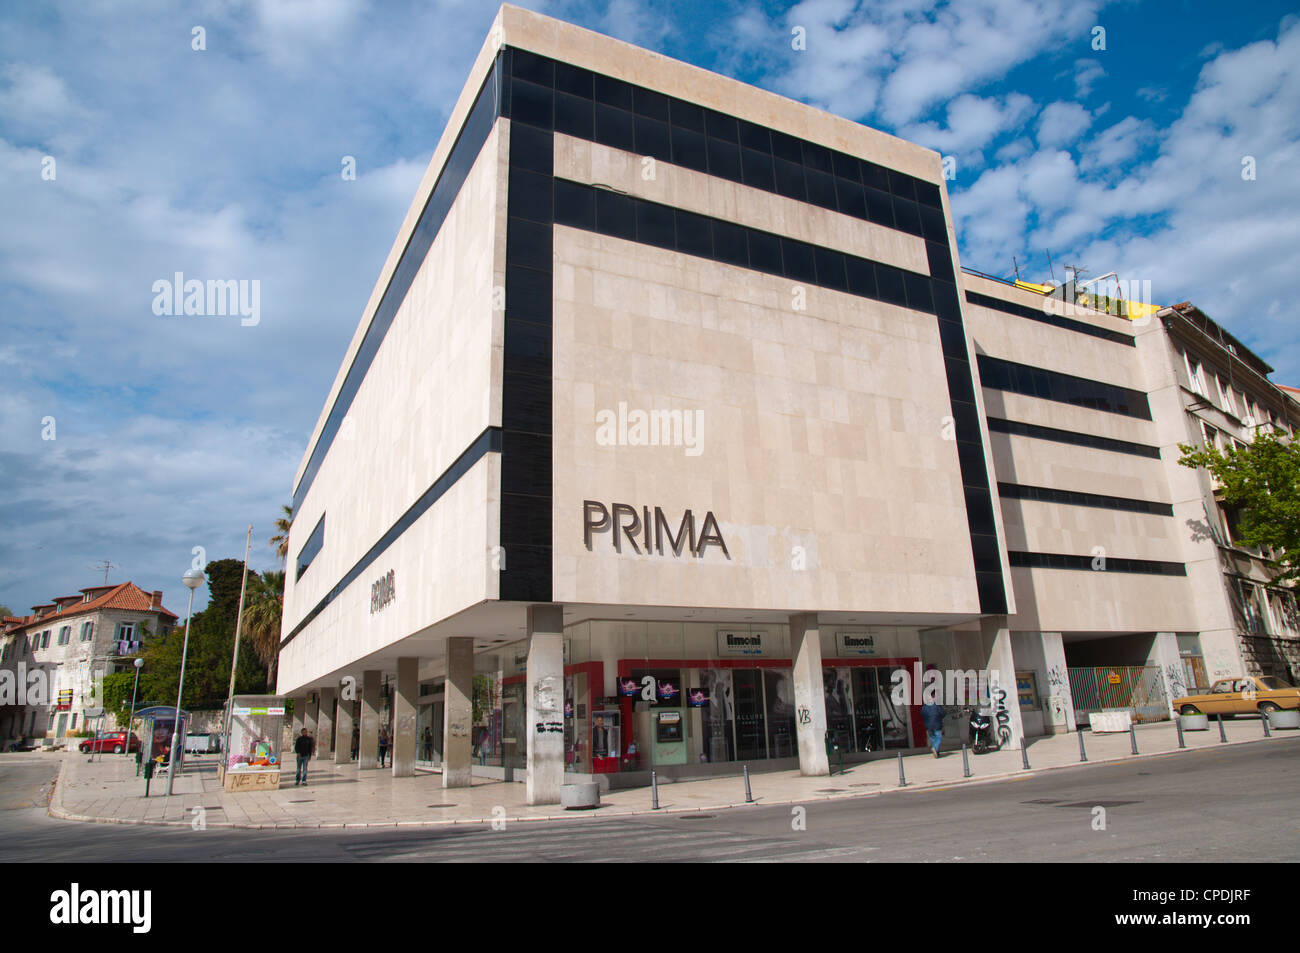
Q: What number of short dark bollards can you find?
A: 10